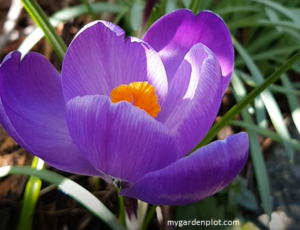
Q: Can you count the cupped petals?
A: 6